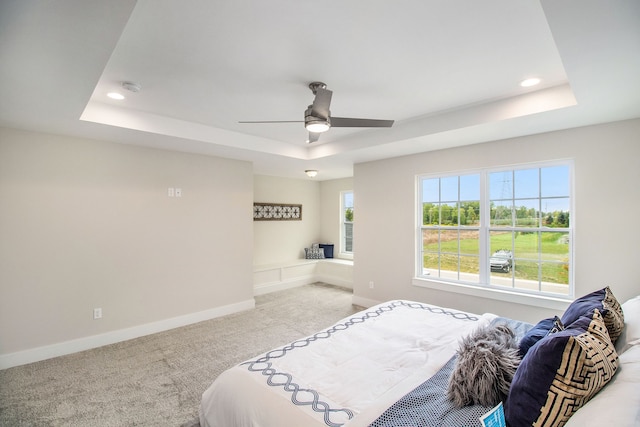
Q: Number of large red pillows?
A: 0